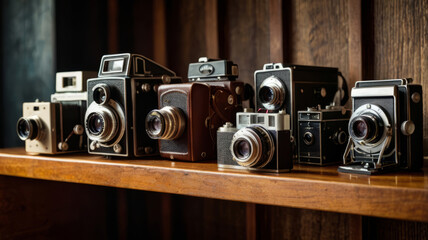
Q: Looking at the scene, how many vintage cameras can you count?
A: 7